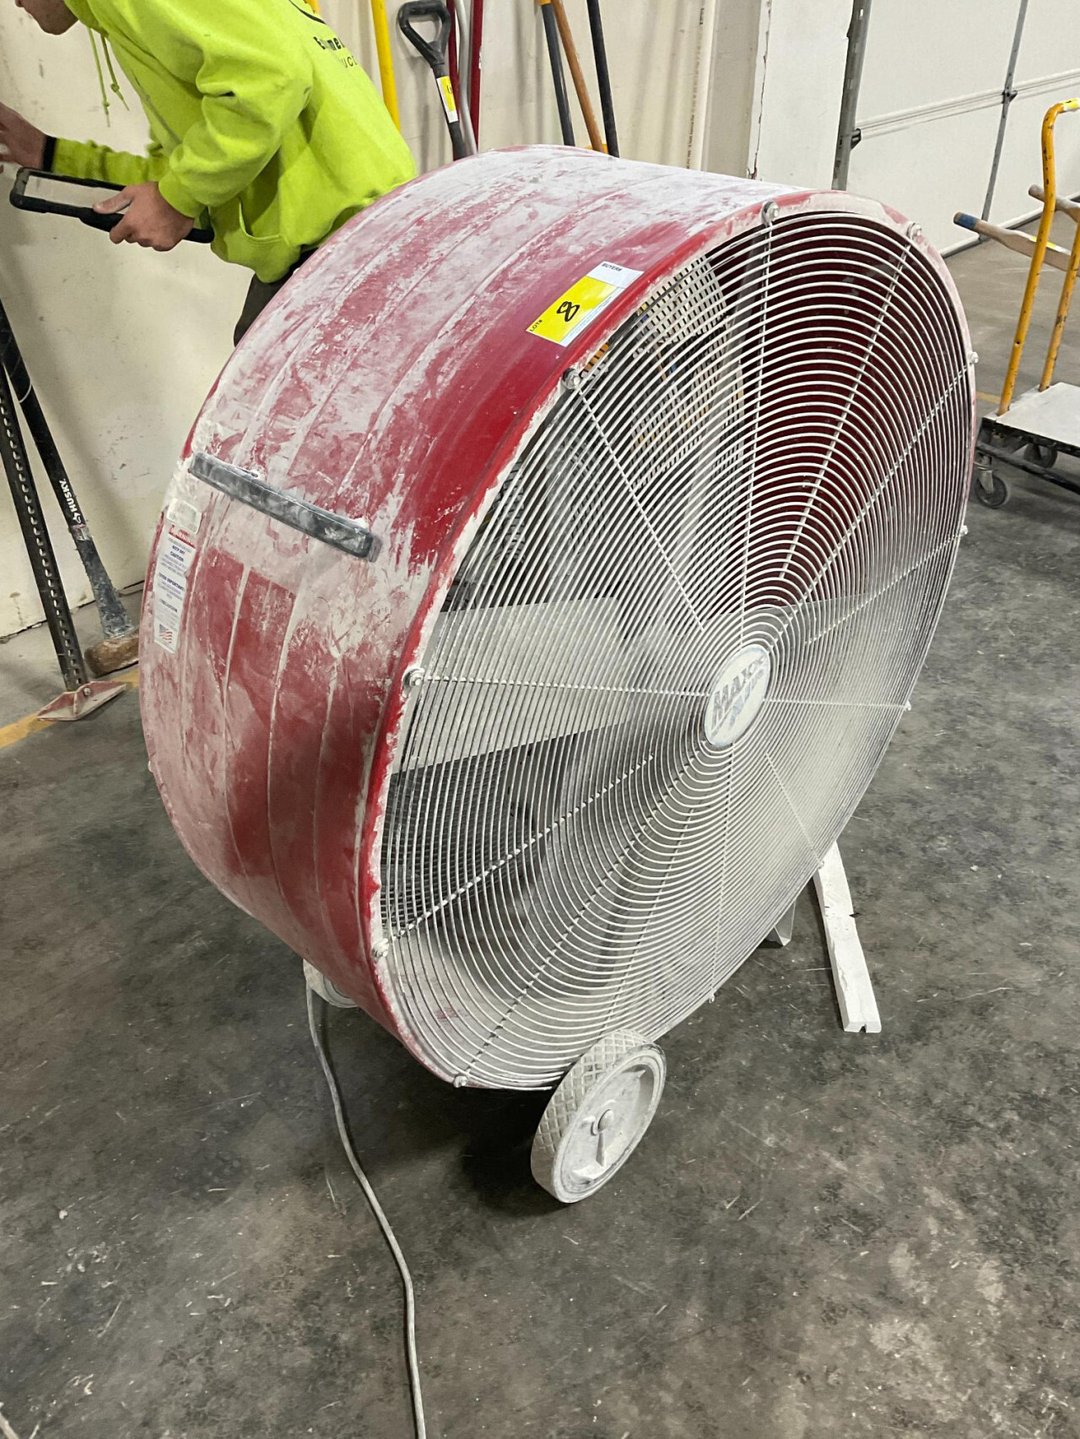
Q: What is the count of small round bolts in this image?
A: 11